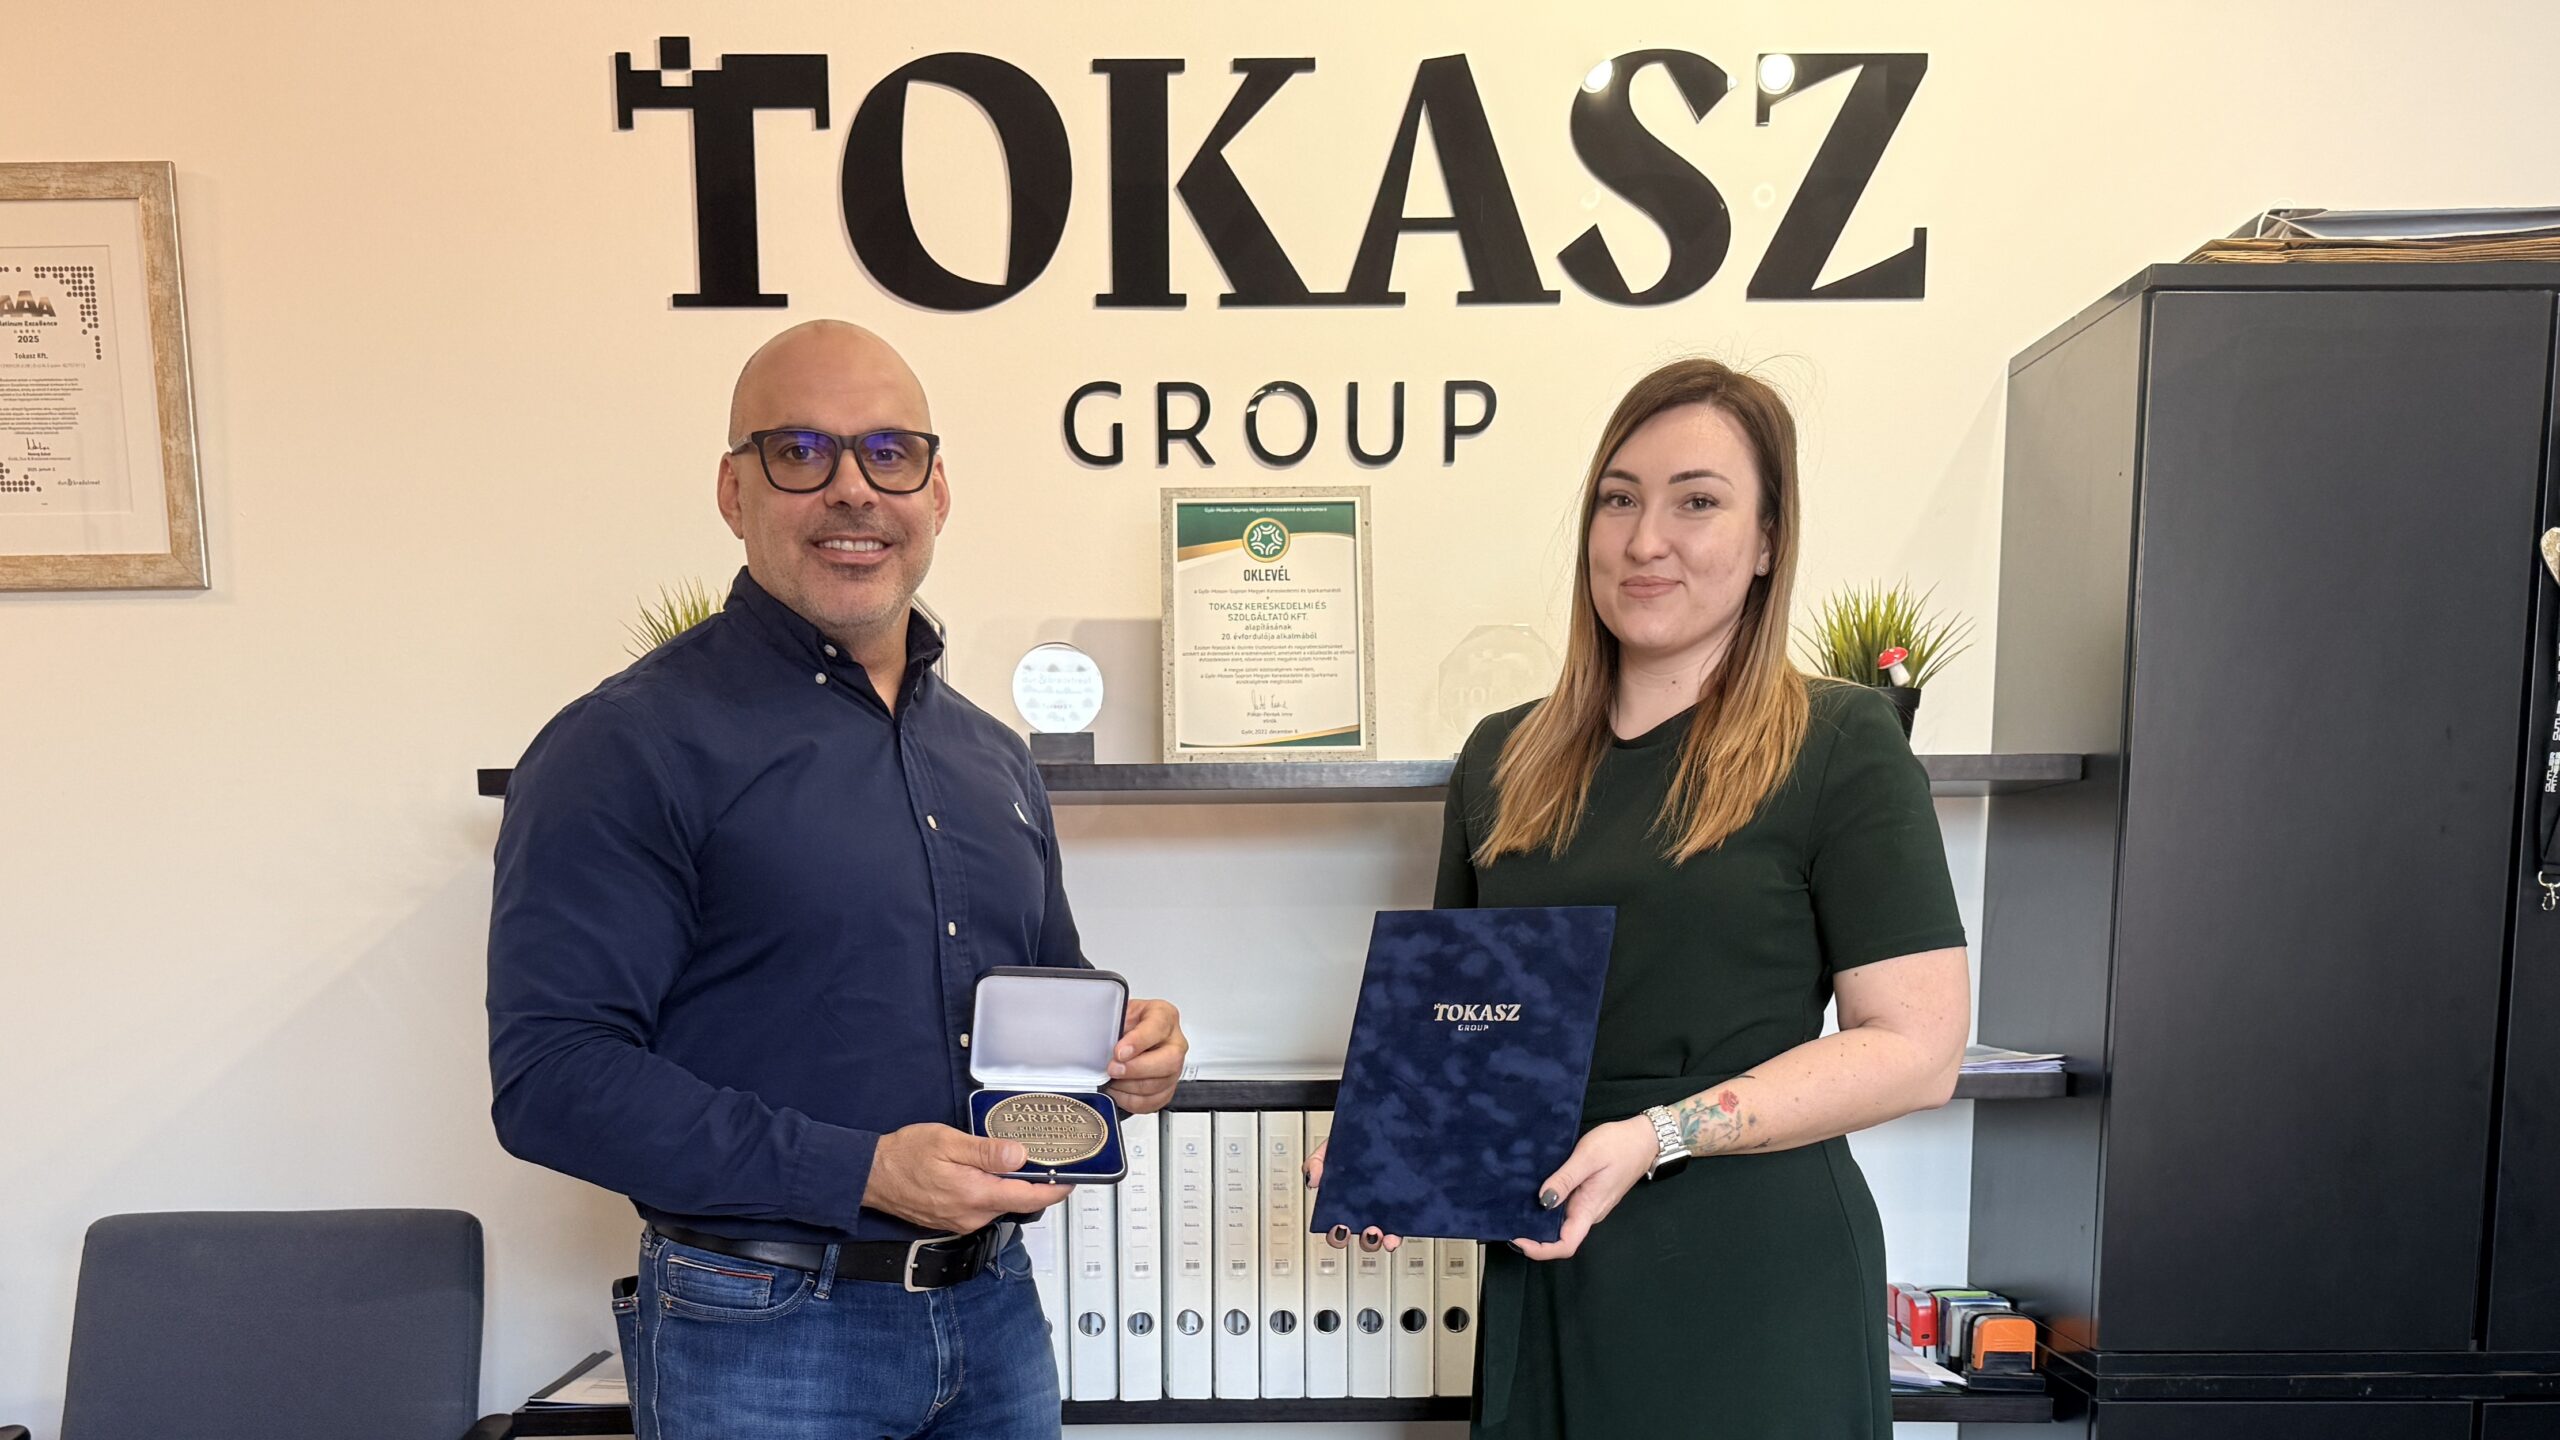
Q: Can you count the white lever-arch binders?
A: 10